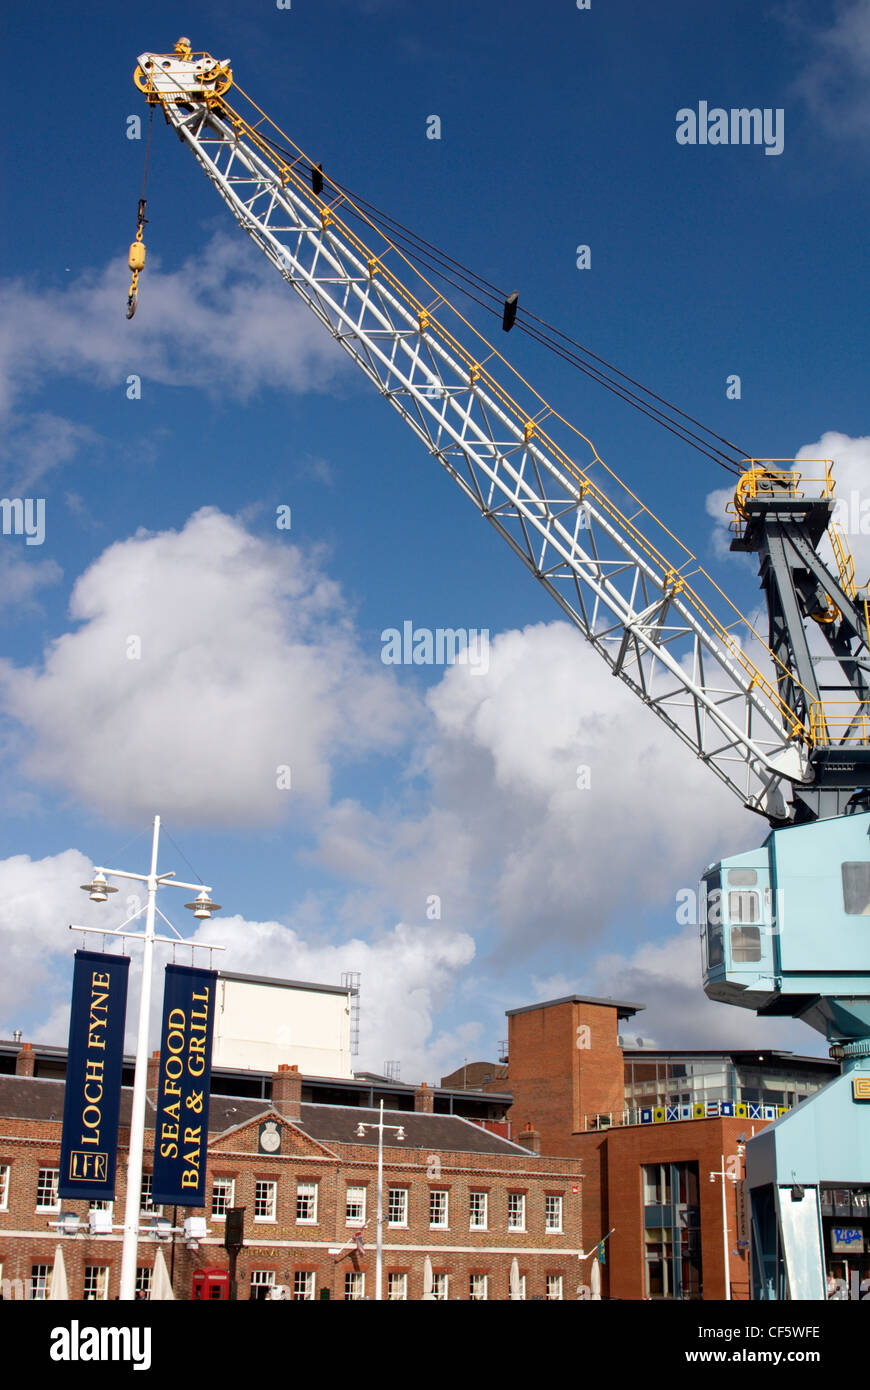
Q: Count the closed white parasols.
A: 5